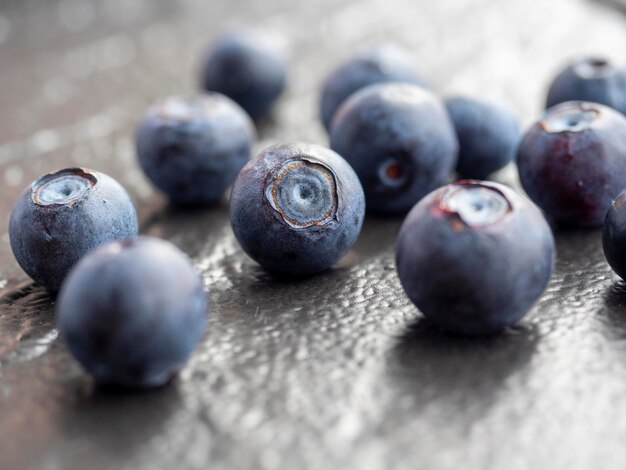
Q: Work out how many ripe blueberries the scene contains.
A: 12